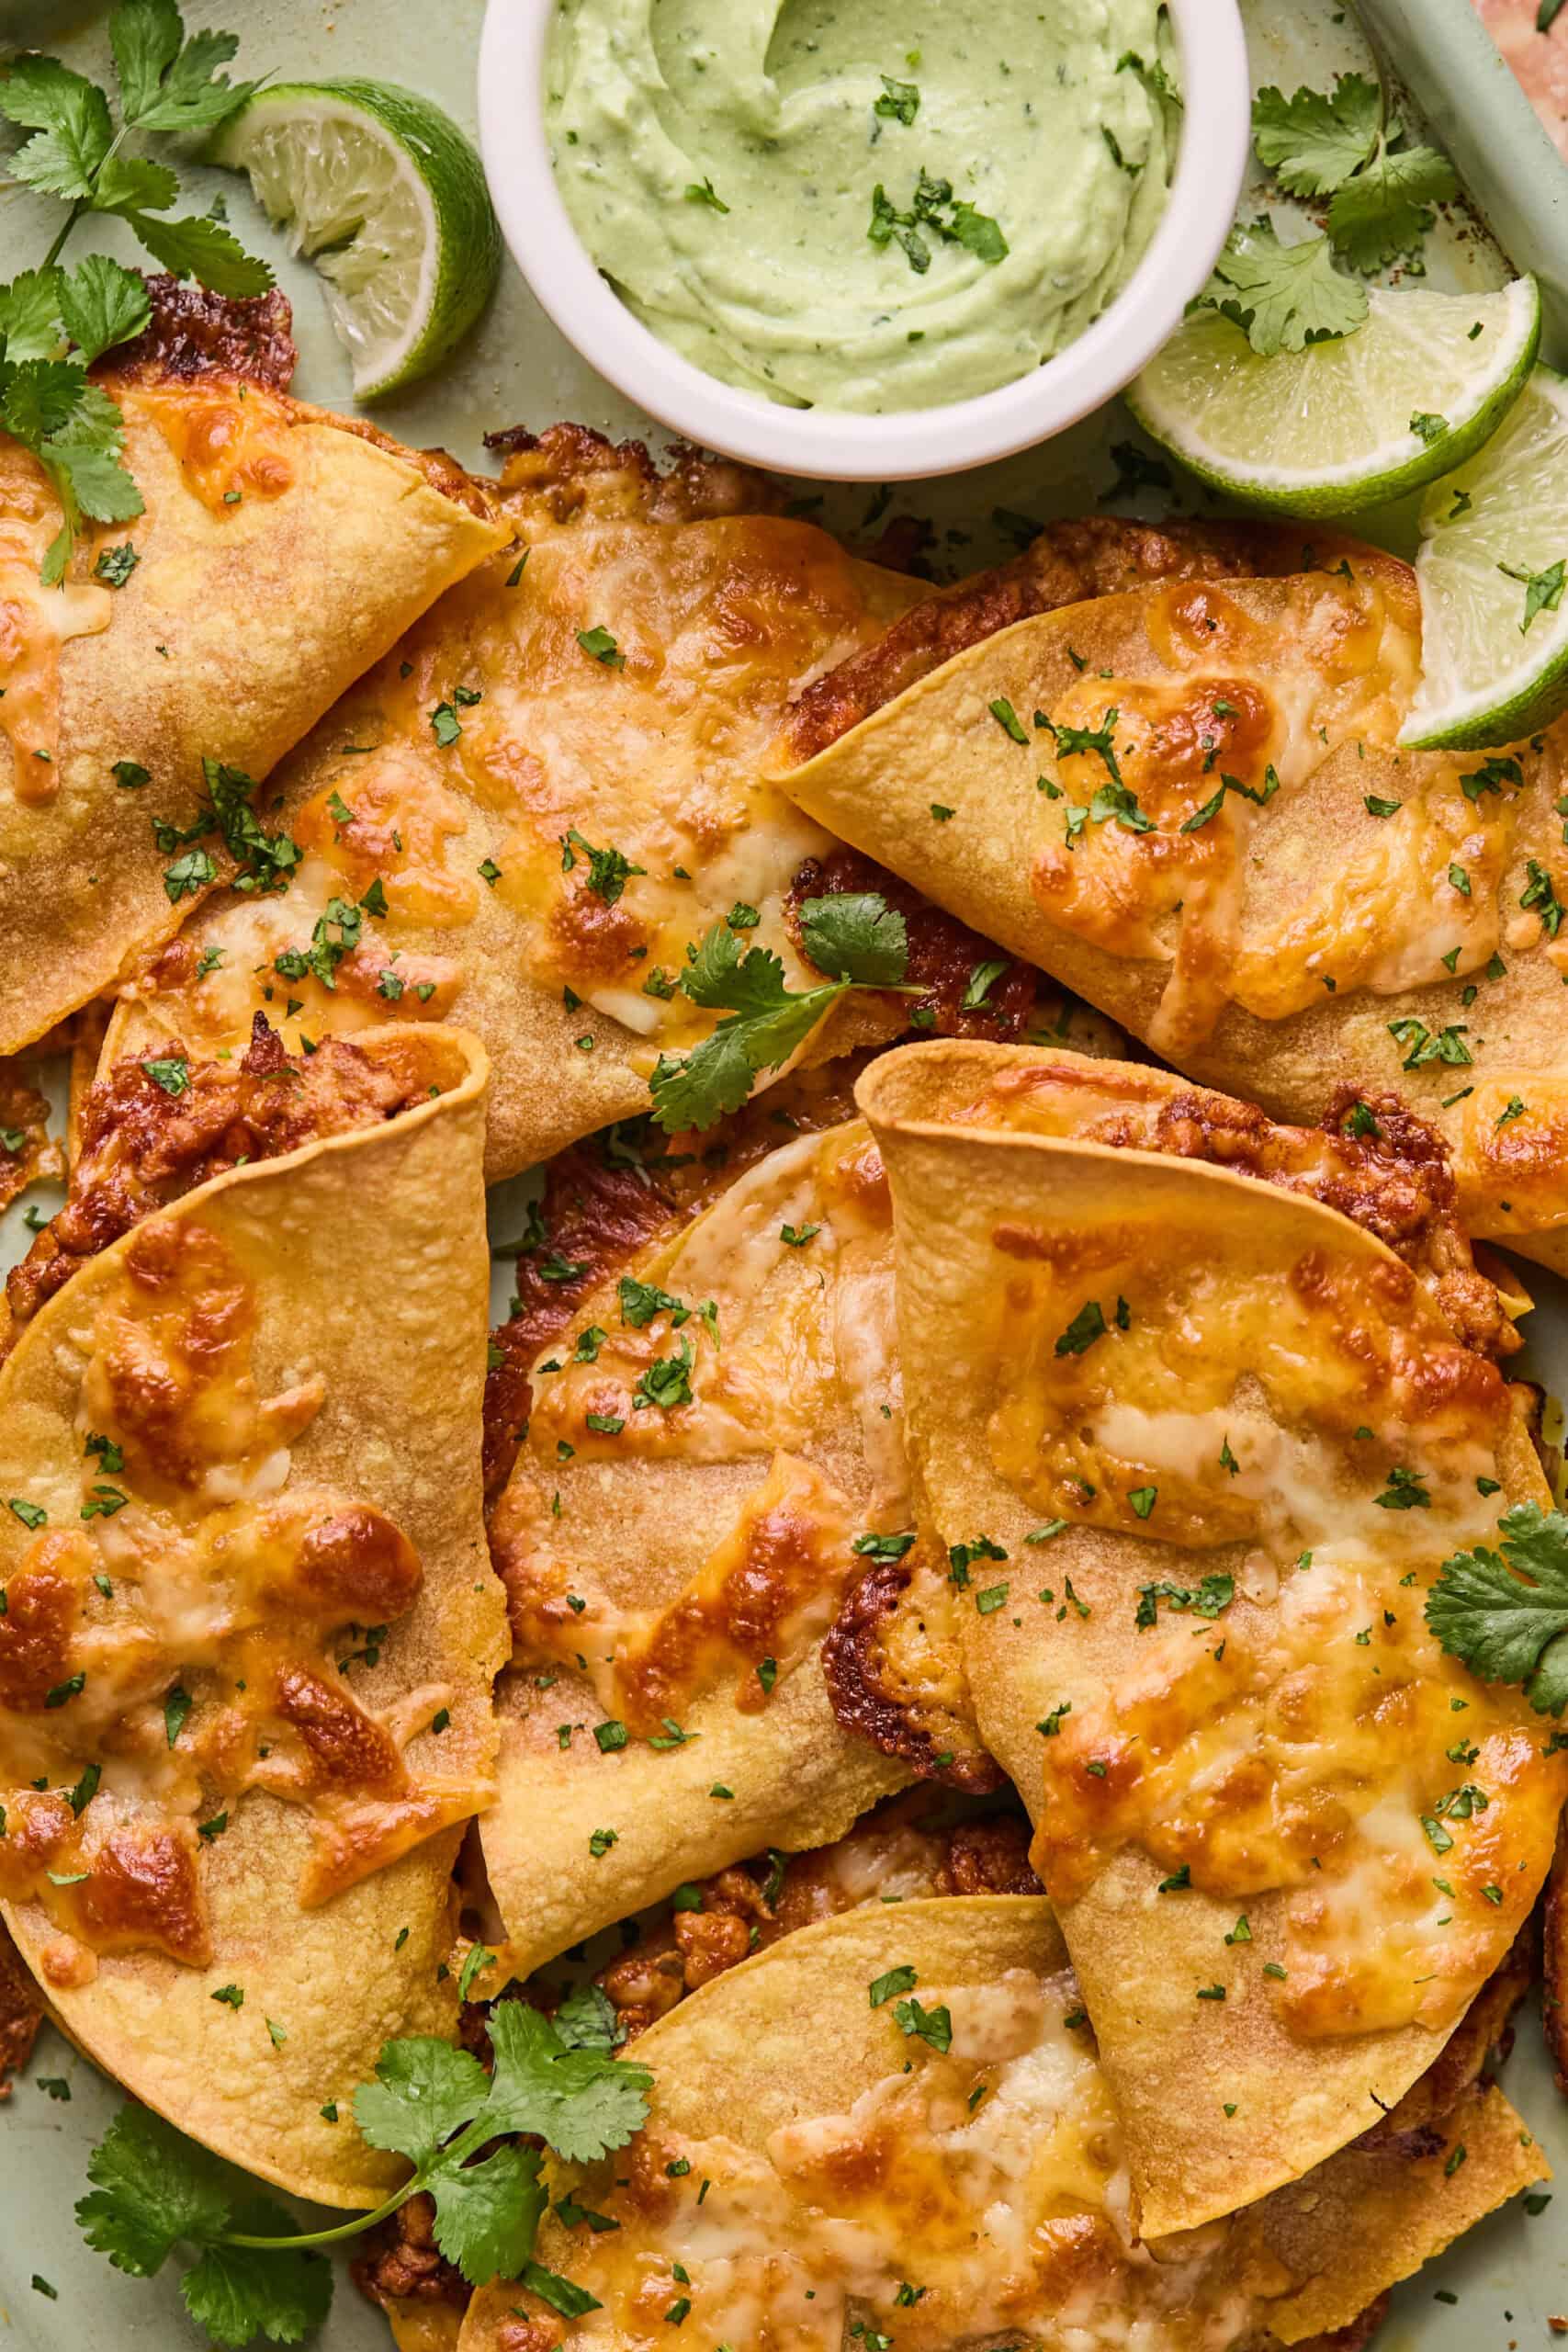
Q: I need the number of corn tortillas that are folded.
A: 7